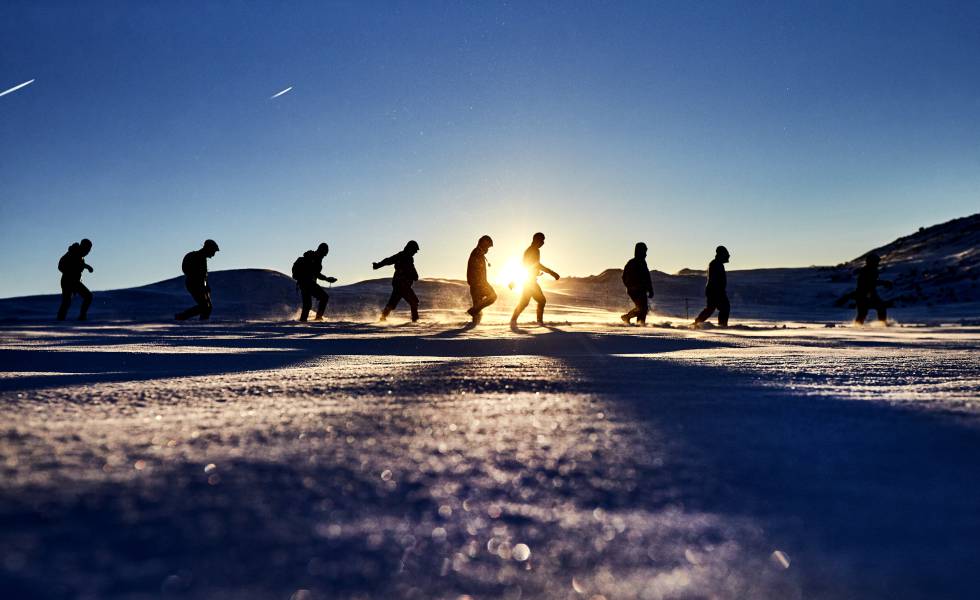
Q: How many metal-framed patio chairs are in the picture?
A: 0